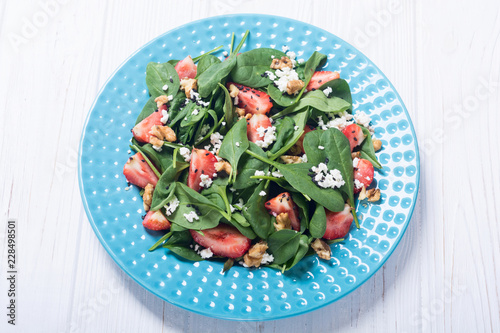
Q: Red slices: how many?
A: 13